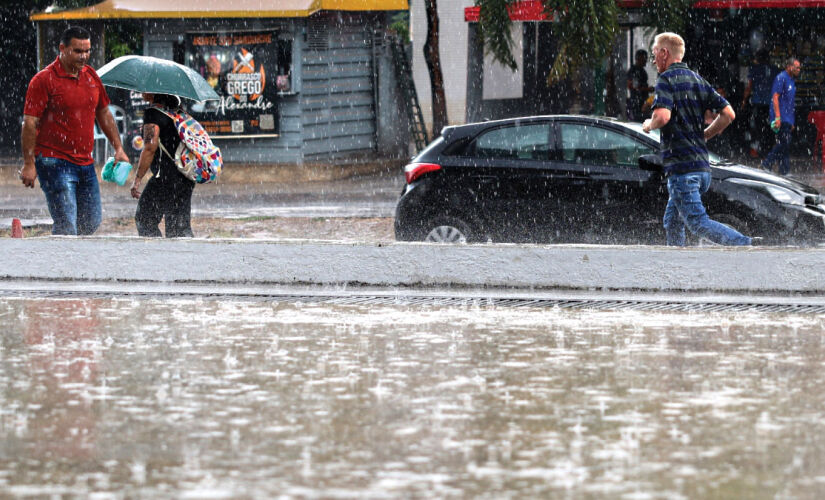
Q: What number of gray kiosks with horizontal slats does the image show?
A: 1